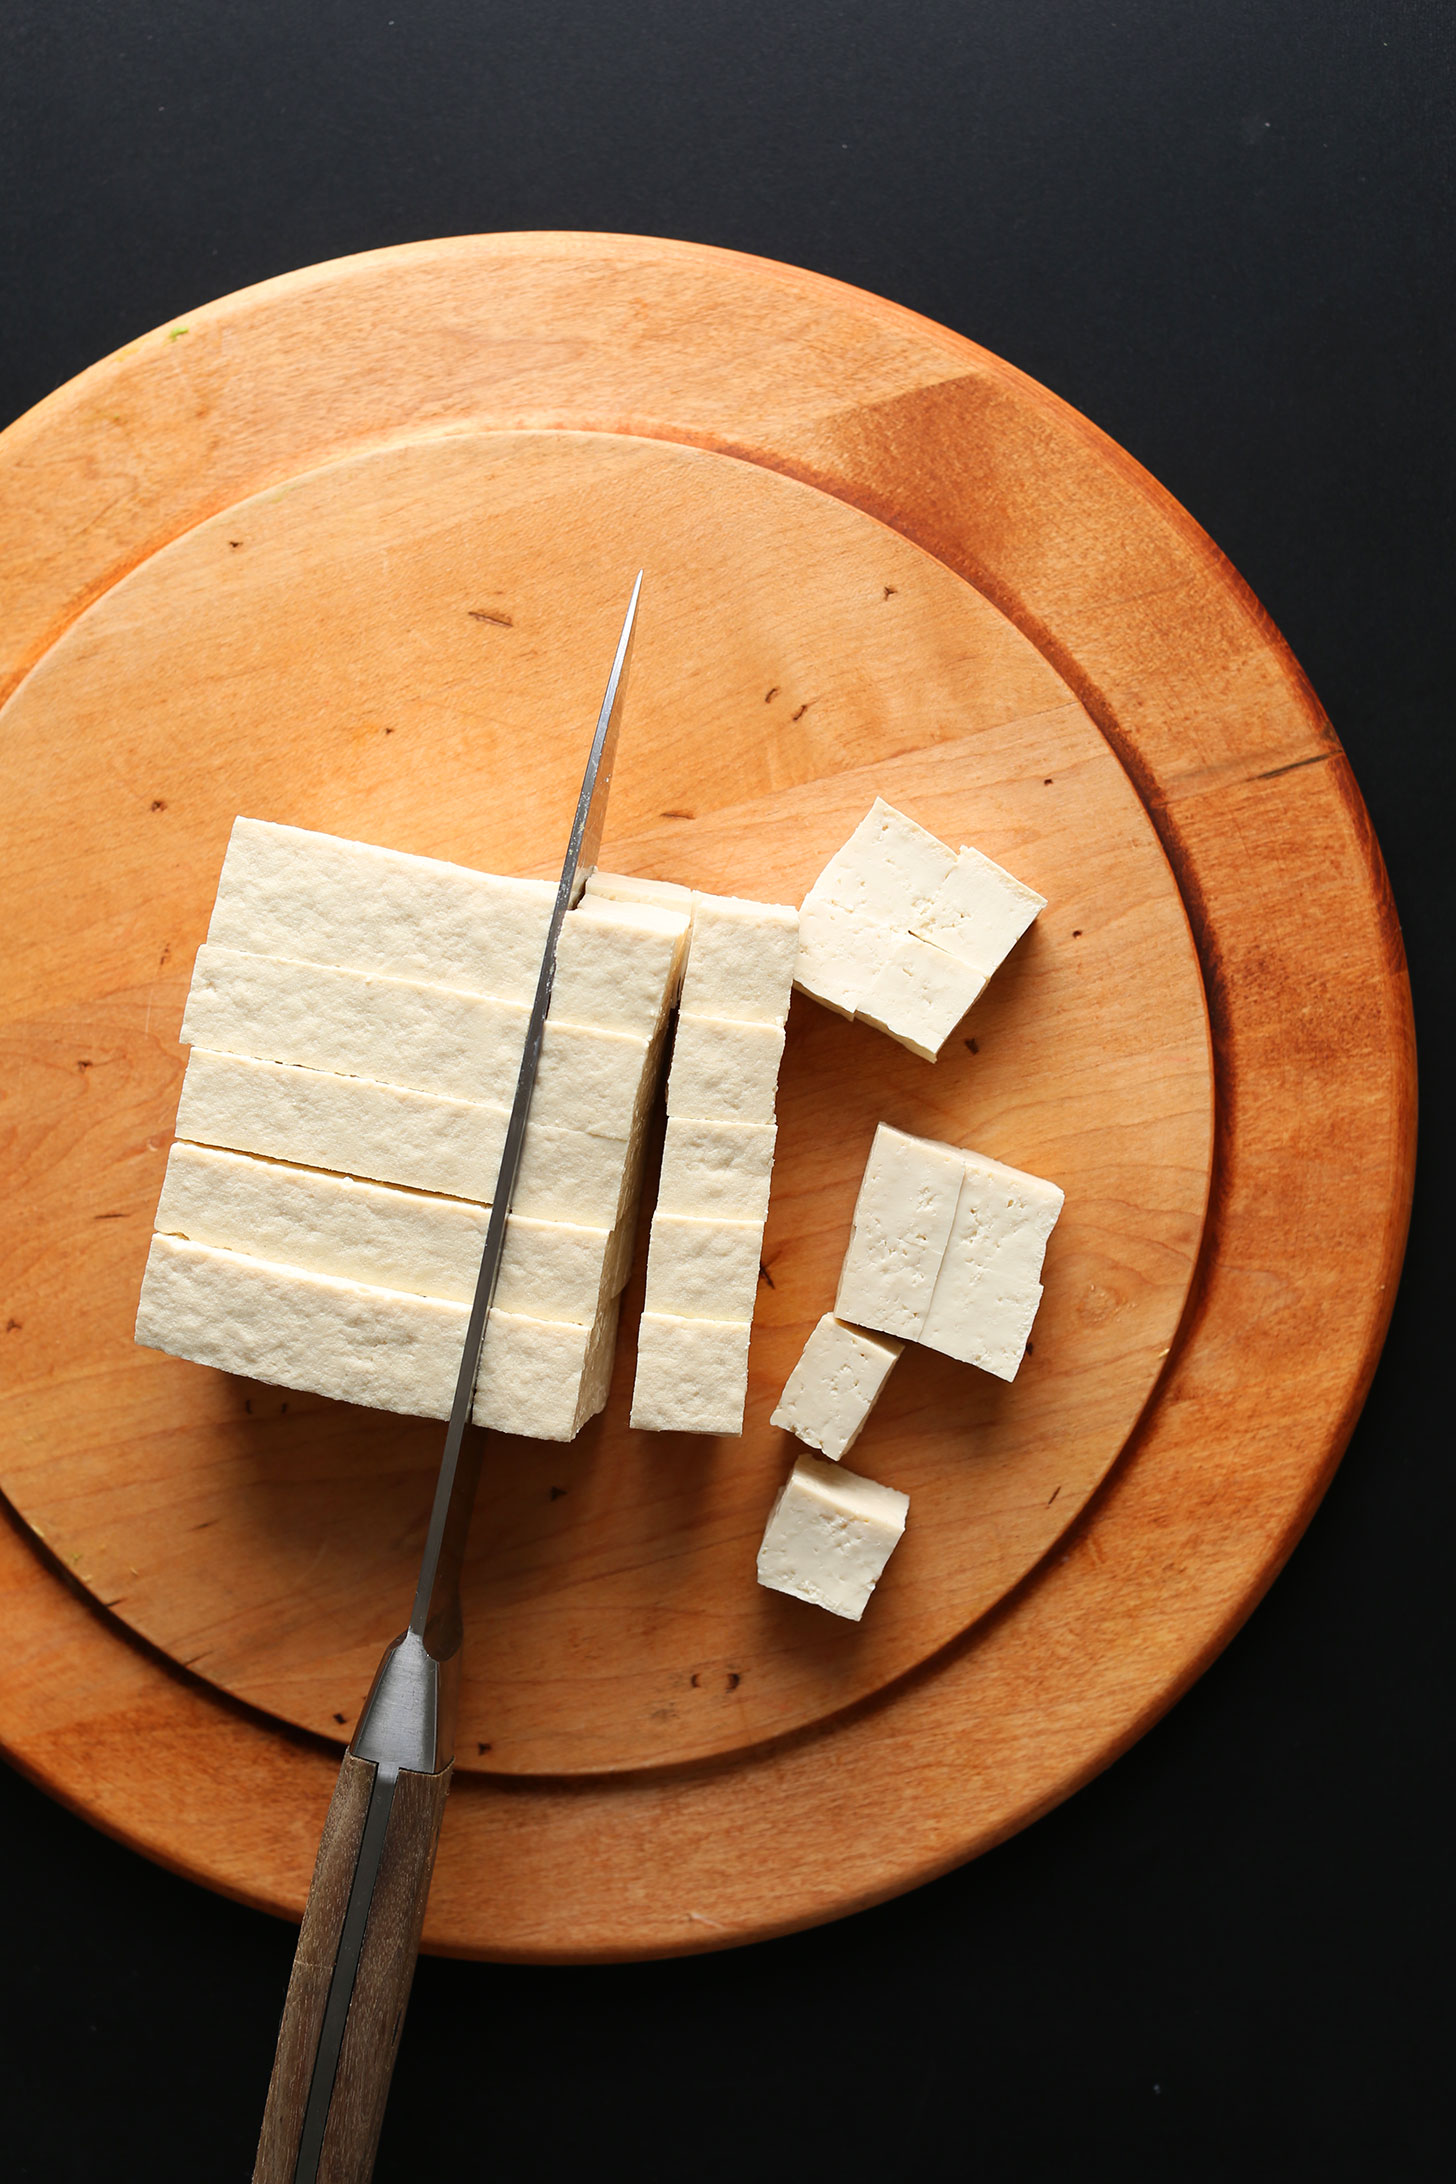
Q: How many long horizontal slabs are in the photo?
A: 5